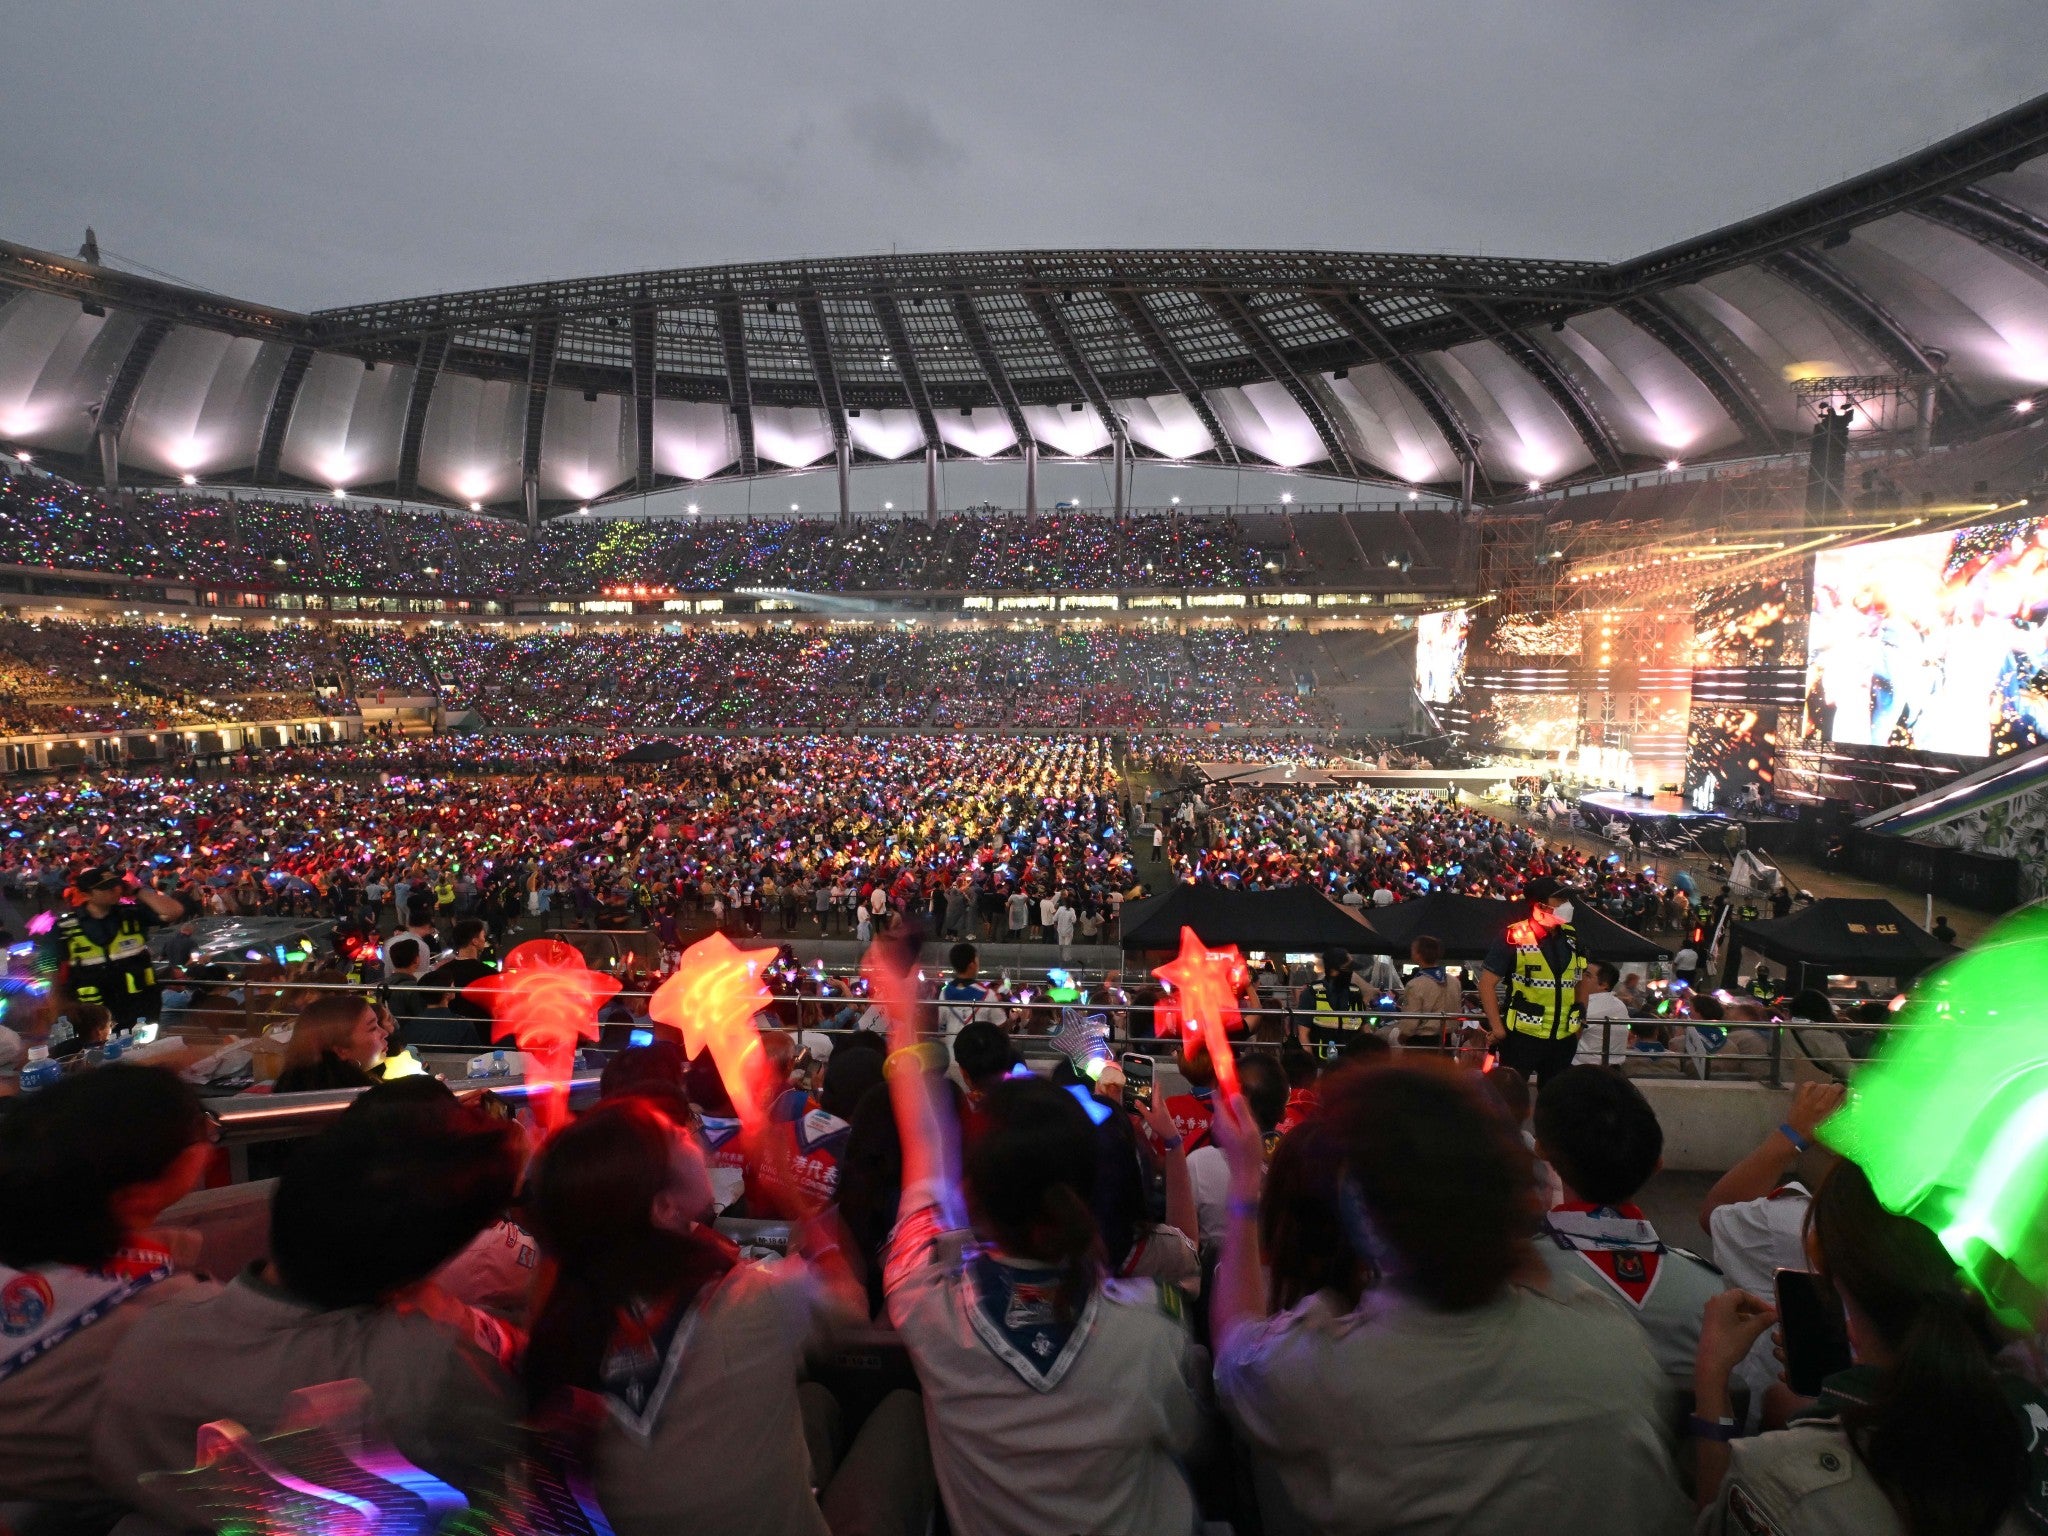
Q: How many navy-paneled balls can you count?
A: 0